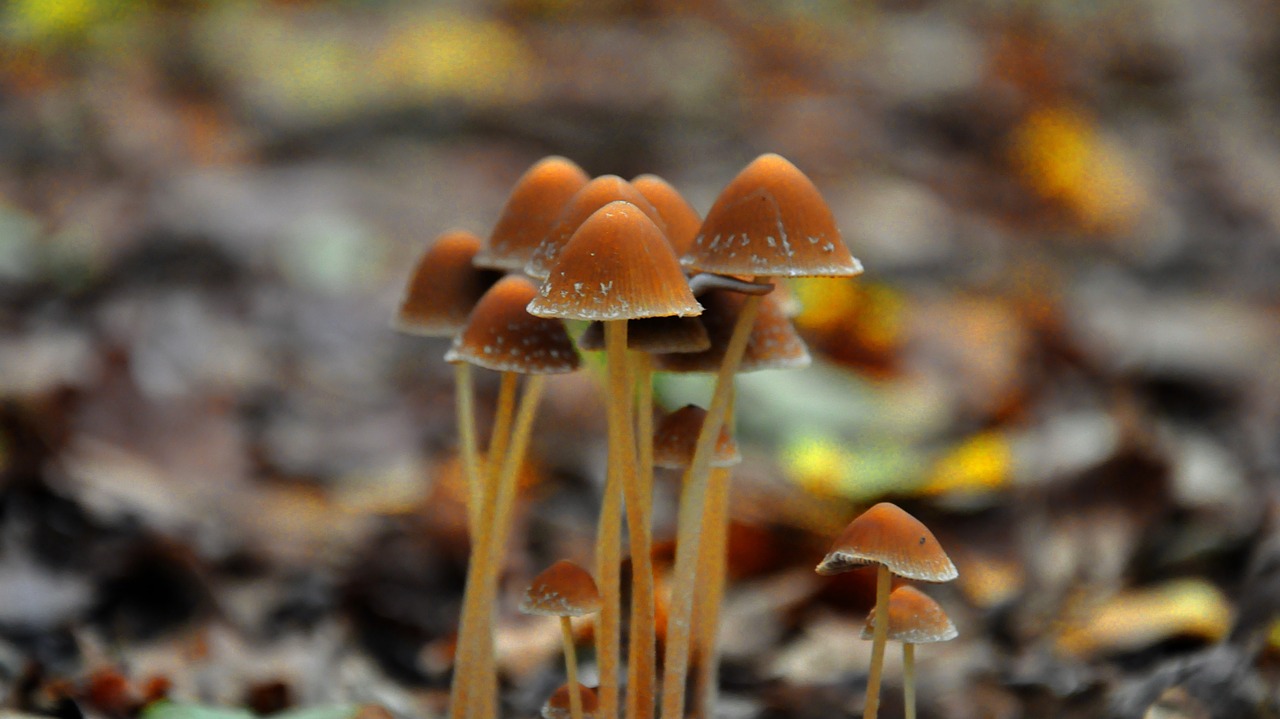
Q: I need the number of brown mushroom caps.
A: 14